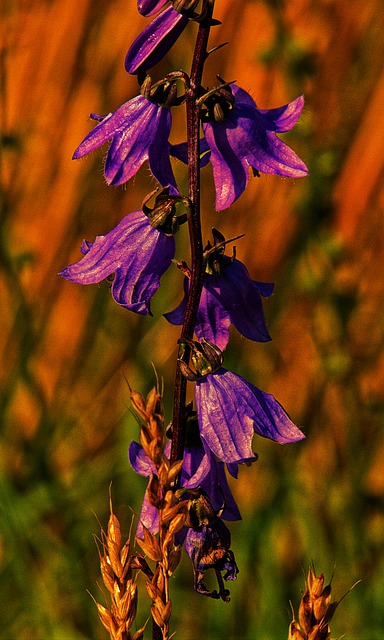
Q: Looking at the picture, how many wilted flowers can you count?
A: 1